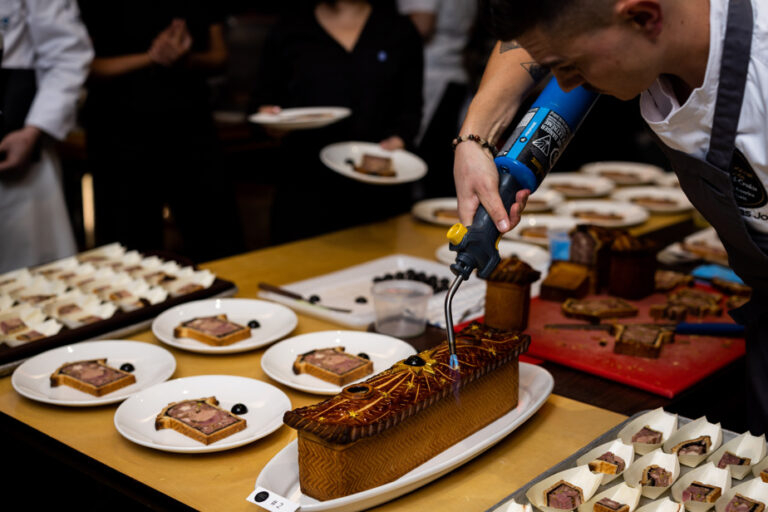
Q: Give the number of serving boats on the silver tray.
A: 12